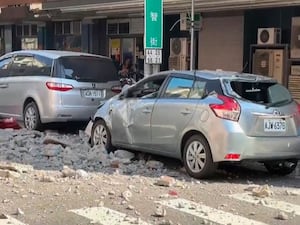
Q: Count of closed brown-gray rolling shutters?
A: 1